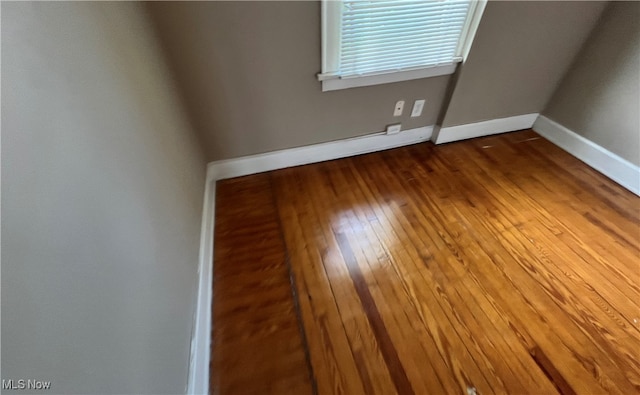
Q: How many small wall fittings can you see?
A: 3